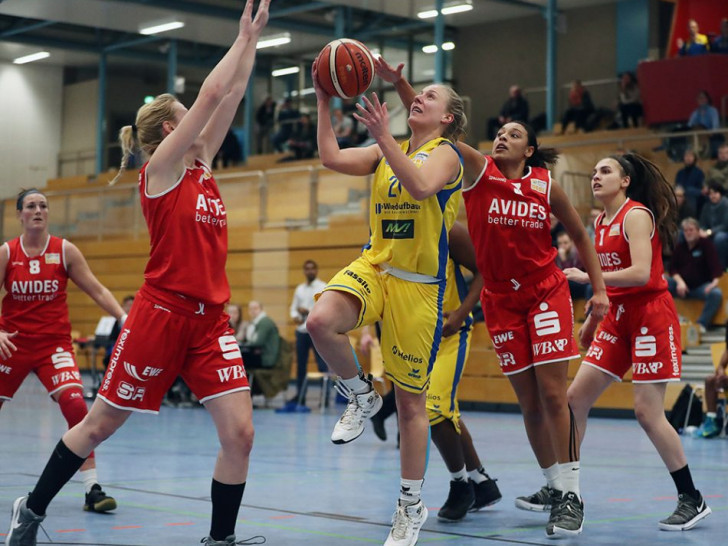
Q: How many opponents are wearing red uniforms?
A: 4